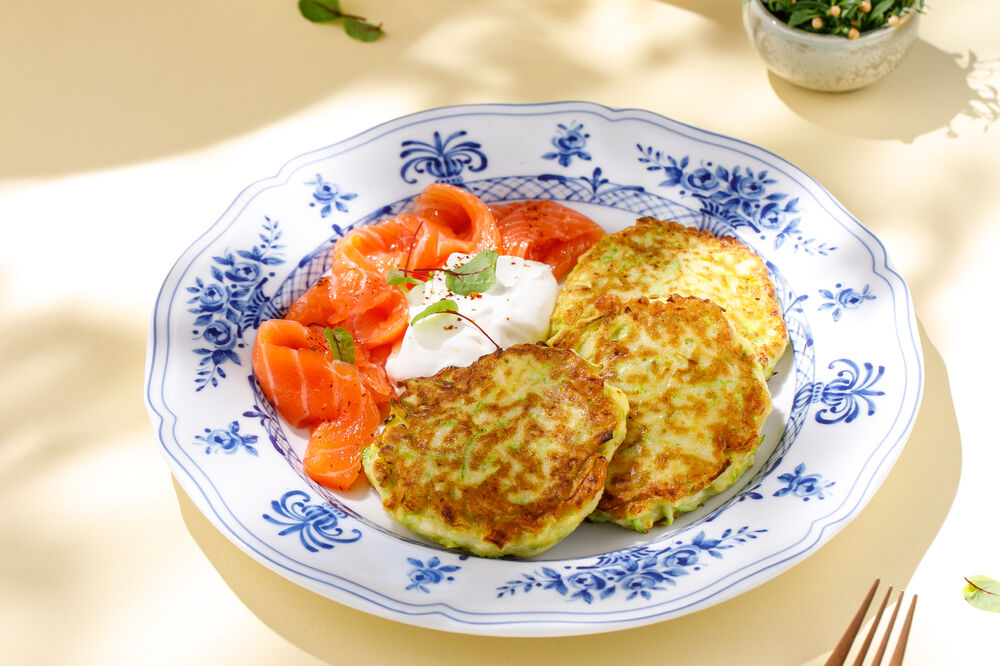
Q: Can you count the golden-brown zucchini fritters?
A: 3